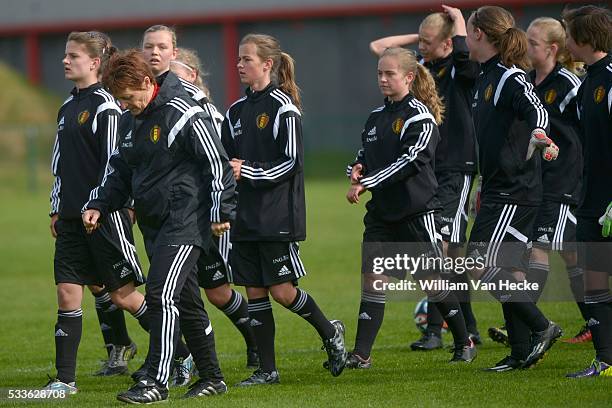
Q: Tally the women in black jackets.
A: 10